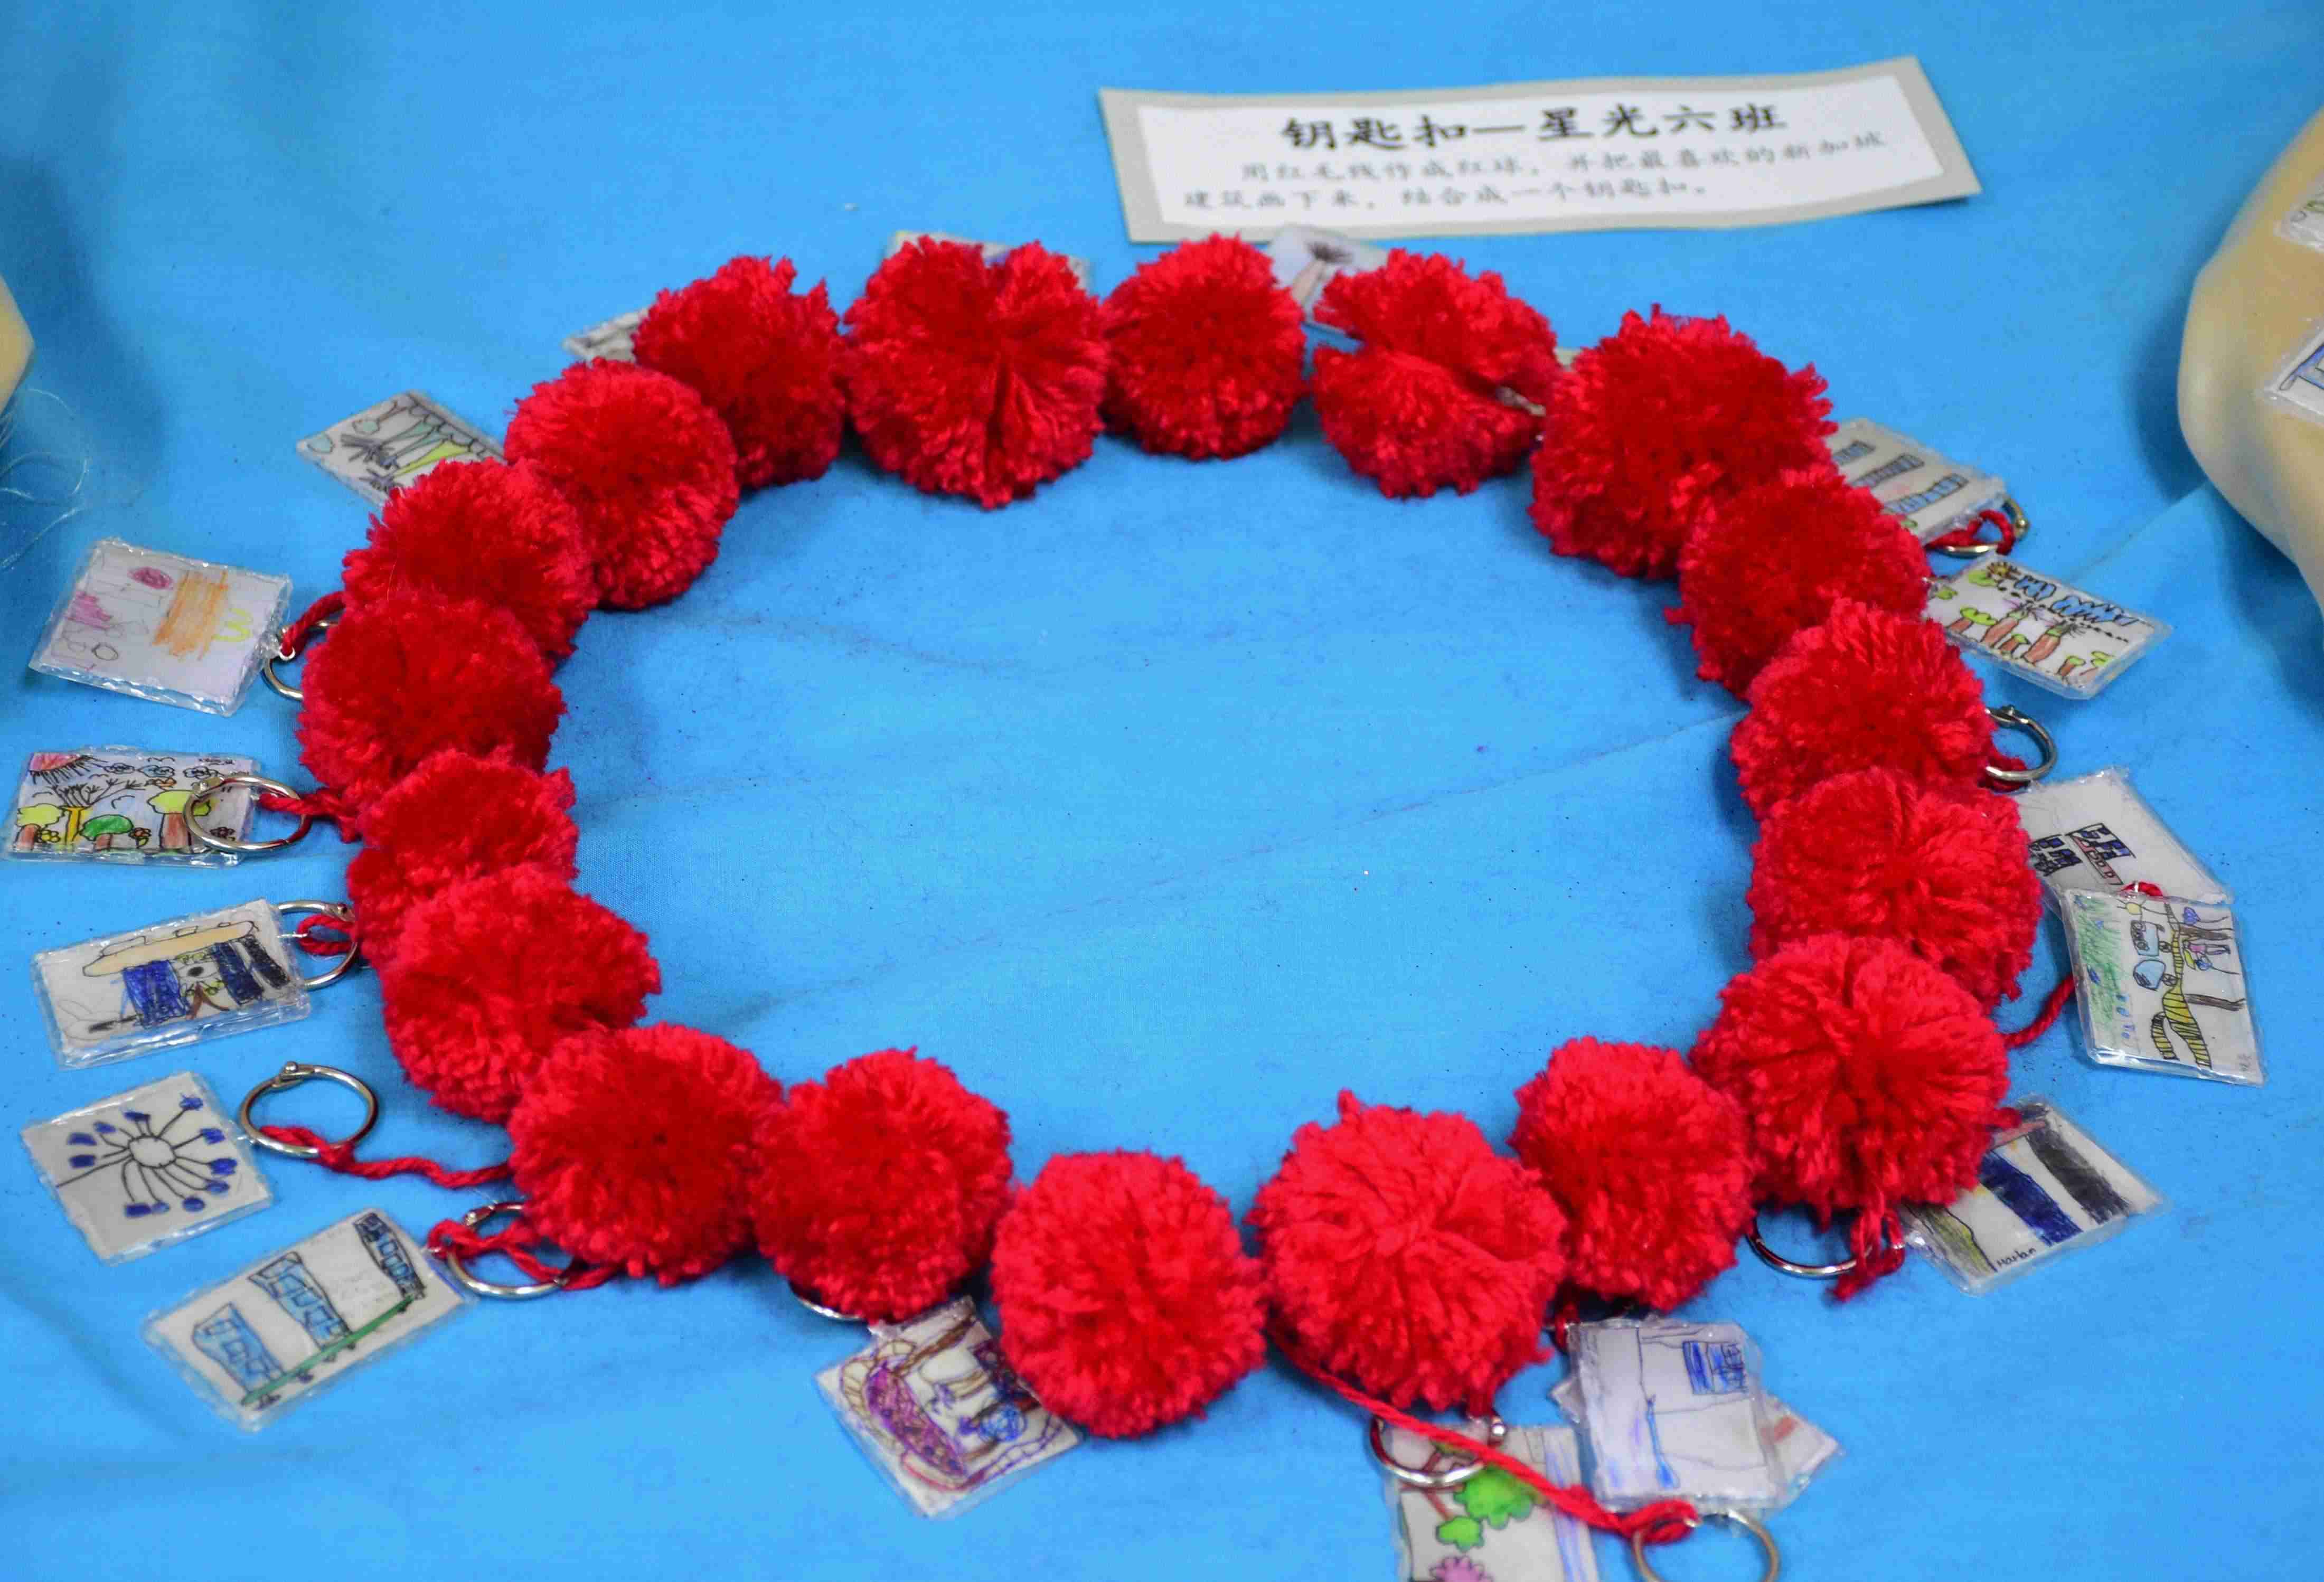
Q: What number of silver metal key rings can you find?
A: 11